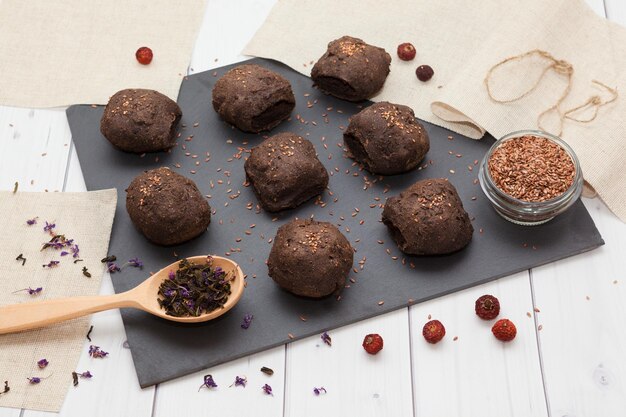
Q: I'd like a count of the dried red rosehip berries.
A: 7